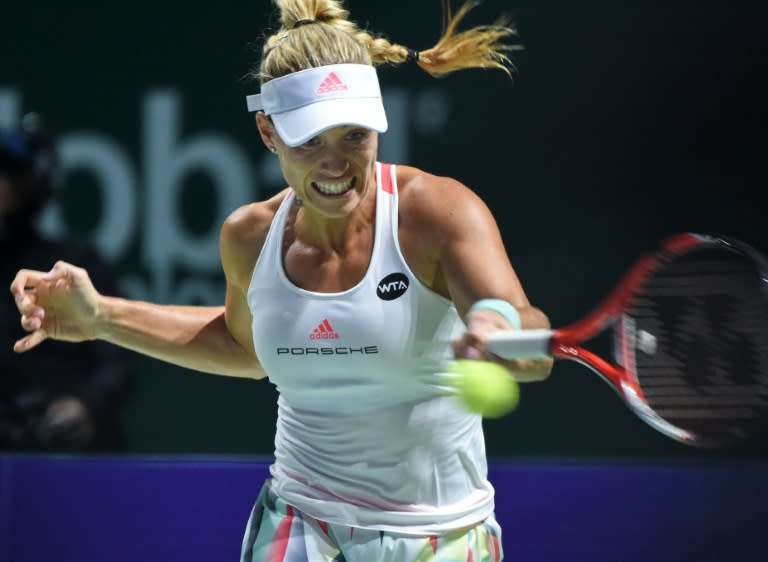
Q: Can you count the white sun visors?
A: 1